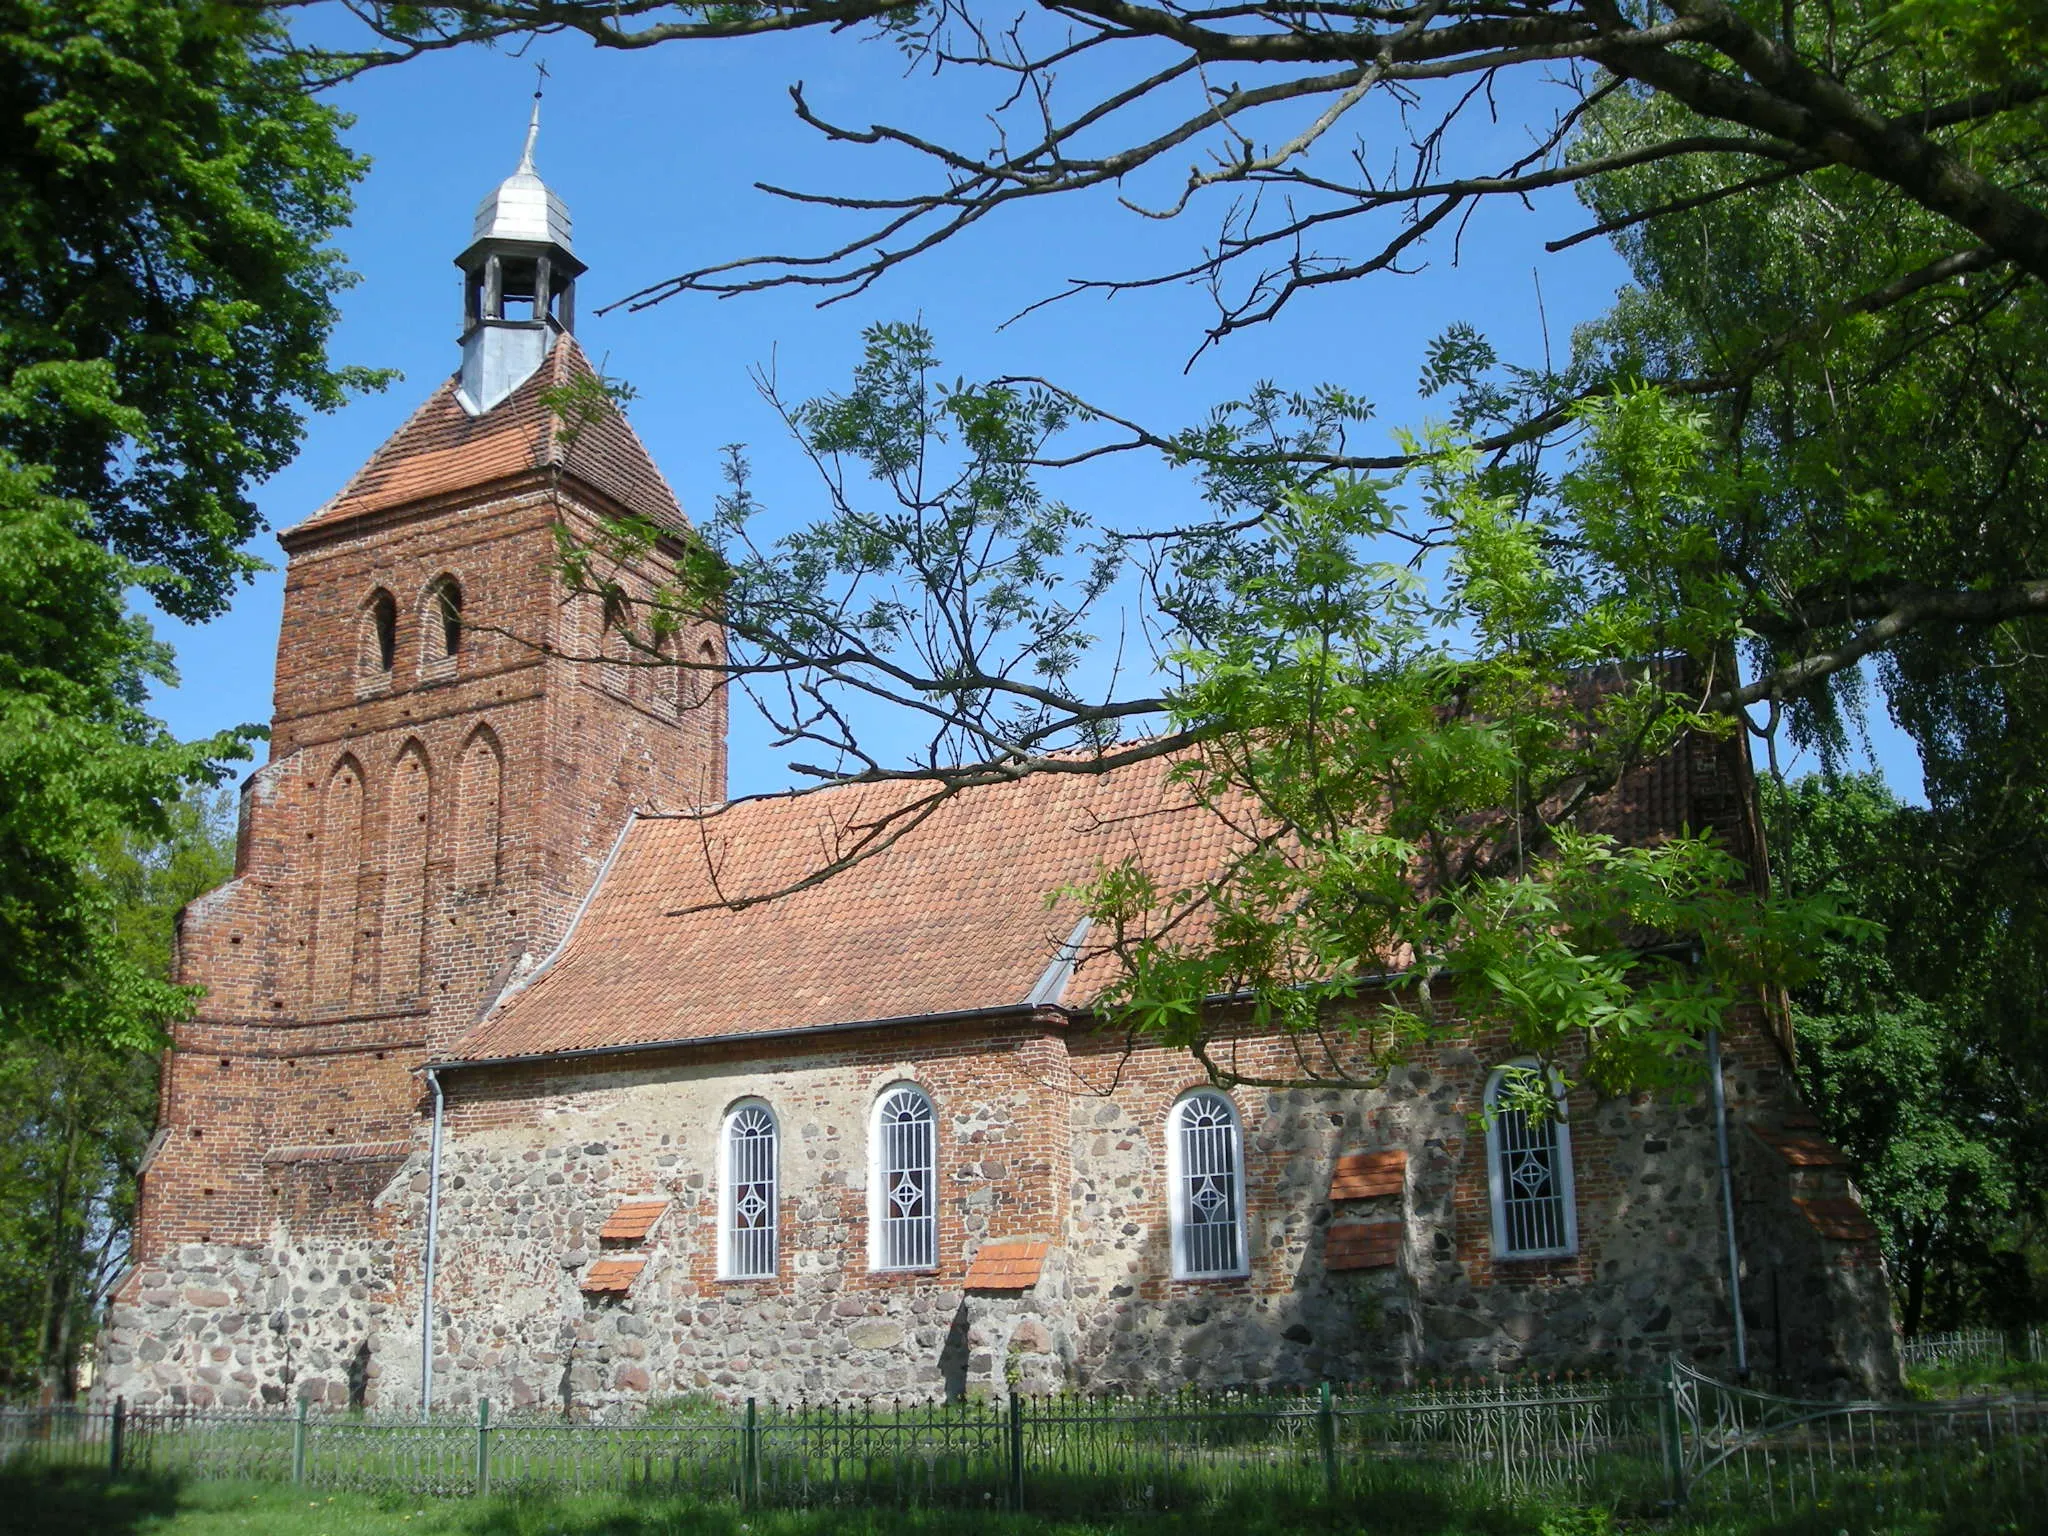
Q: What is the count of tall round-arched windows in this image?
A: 4